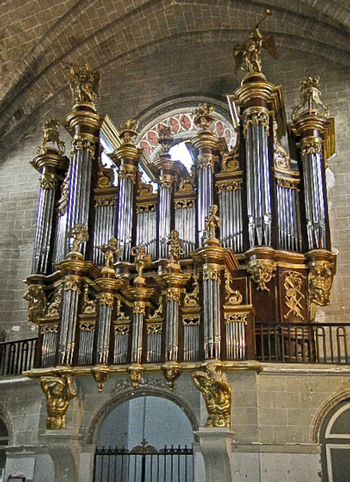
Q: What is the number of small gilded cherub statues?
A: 5